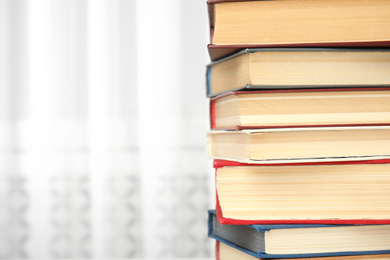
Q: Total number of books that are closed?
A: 7